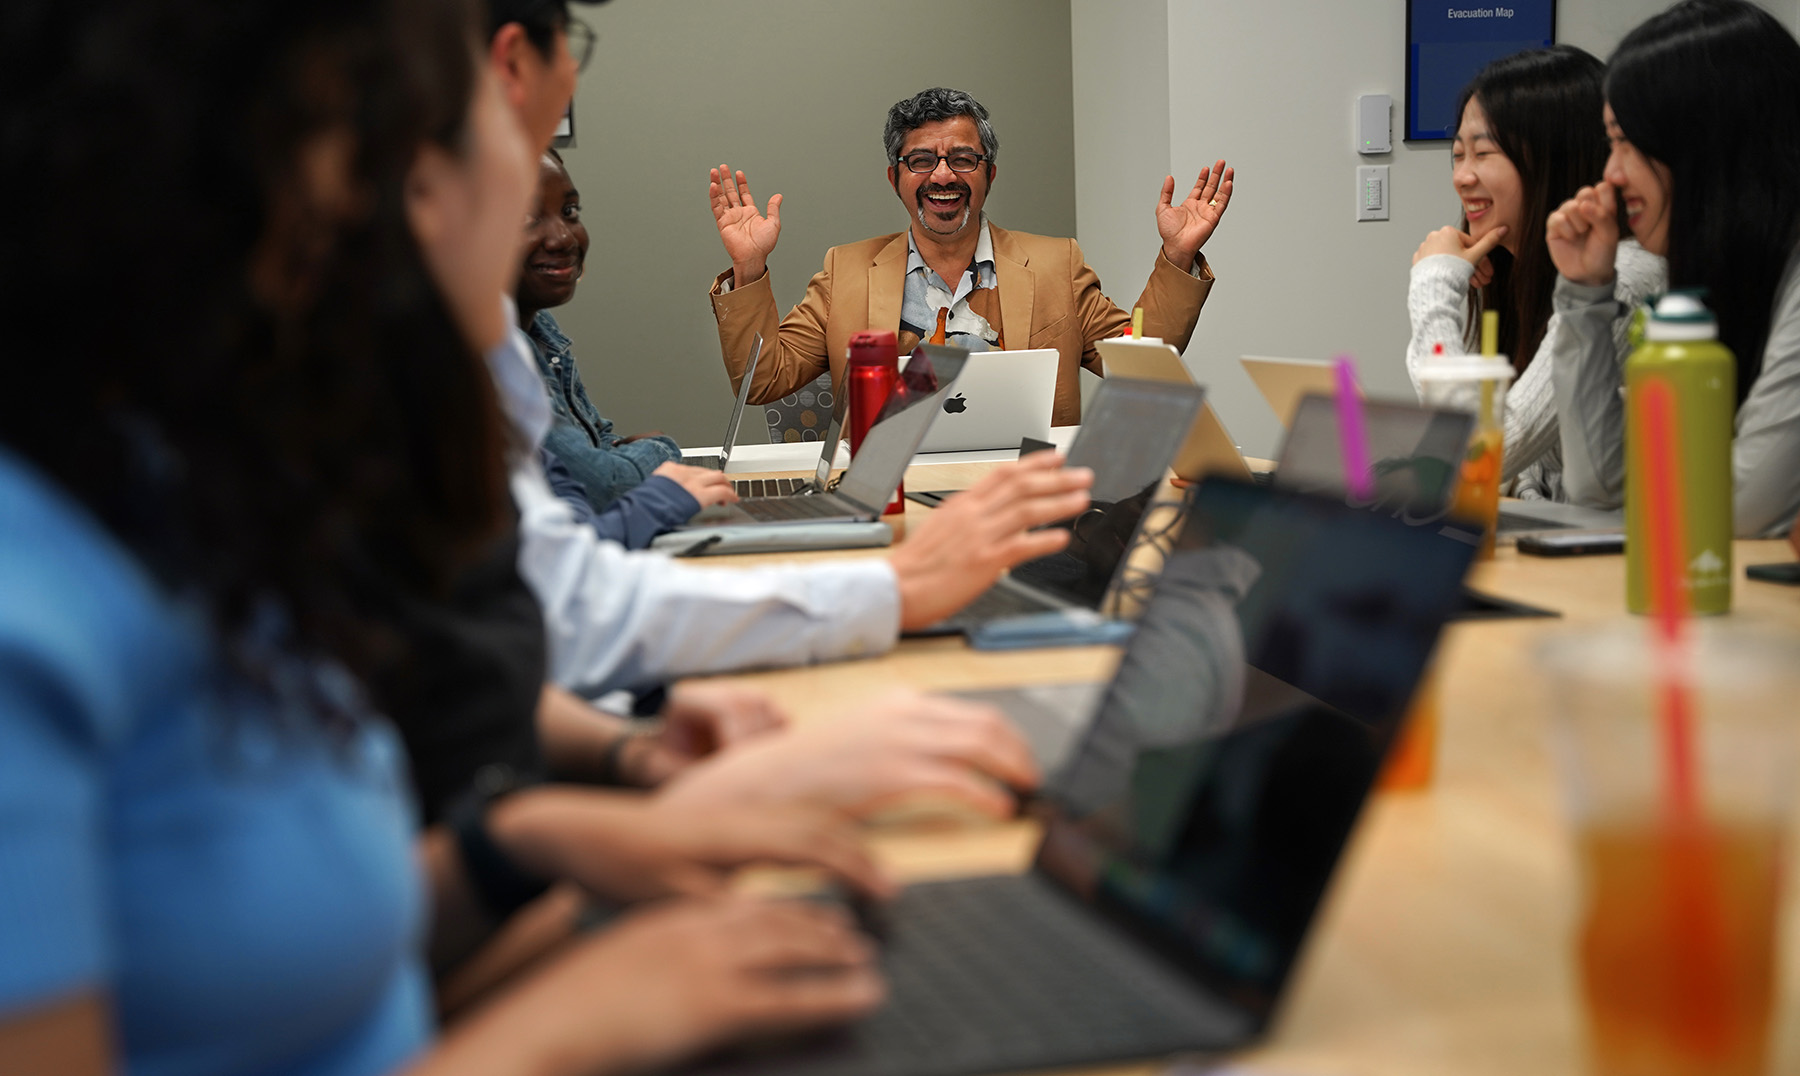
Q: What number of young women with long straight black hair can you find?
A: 2